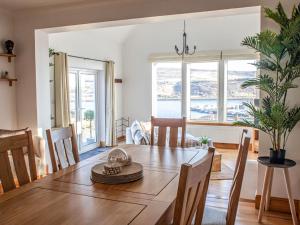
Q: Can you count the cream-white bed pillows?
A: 0